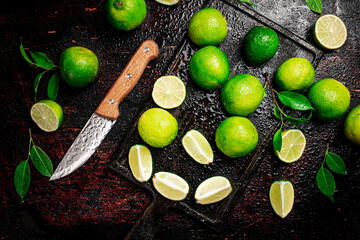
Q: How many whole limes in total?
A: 11